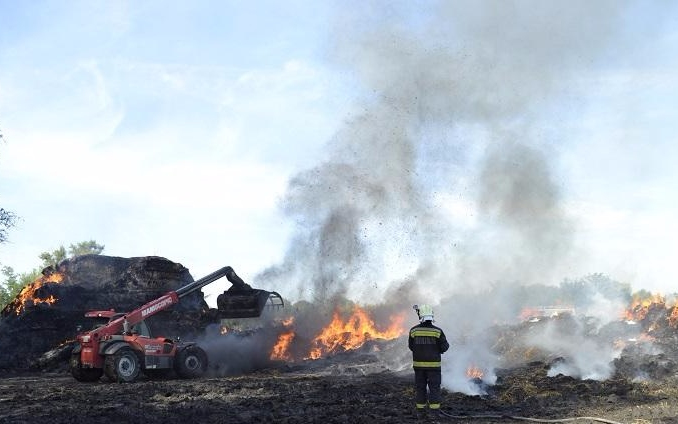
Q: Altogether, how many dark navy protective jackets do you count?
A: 1